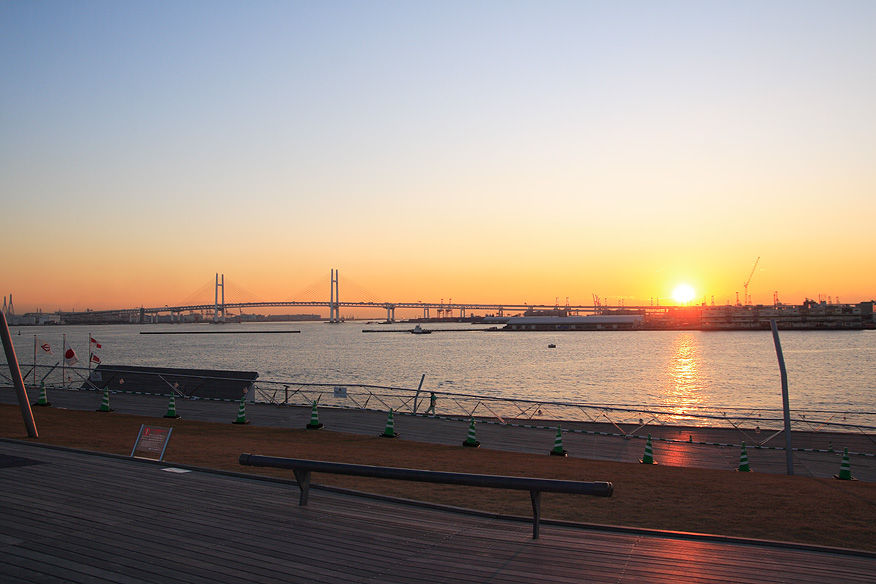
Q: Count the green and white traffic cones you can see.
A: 11